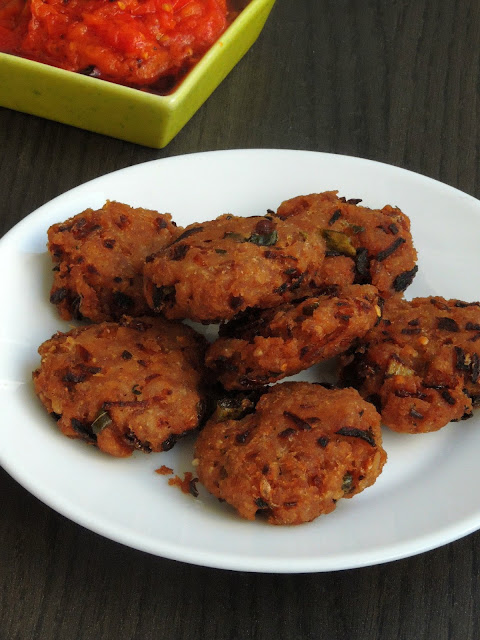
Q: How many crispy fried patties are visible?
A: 7